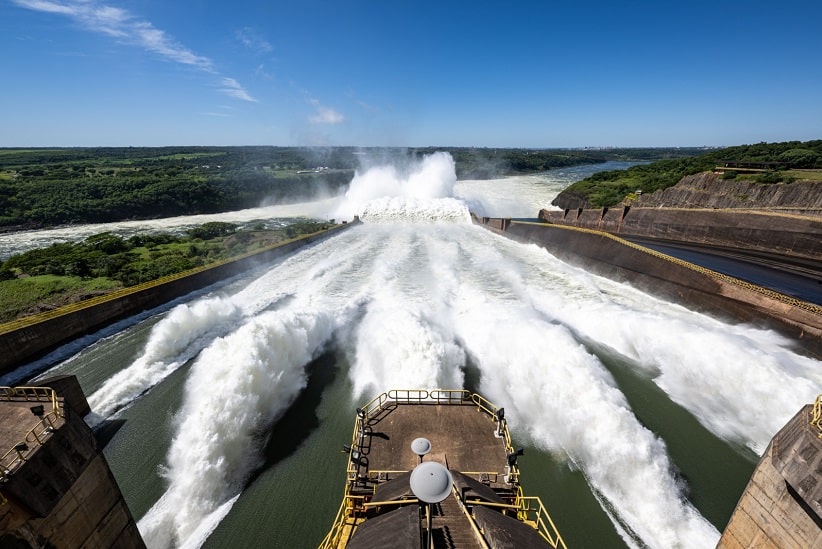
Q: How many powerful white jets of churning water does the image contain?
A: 5